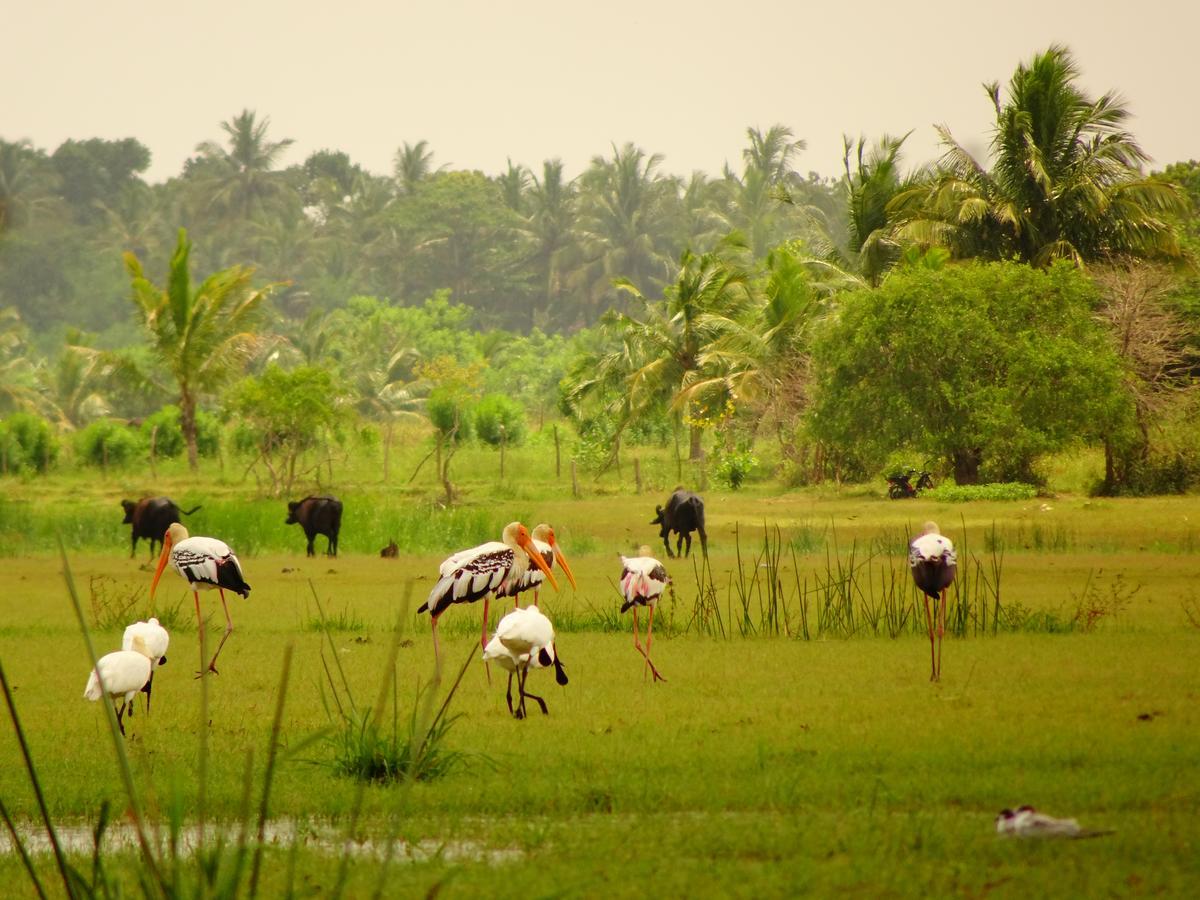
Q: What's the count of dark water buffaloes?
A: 3